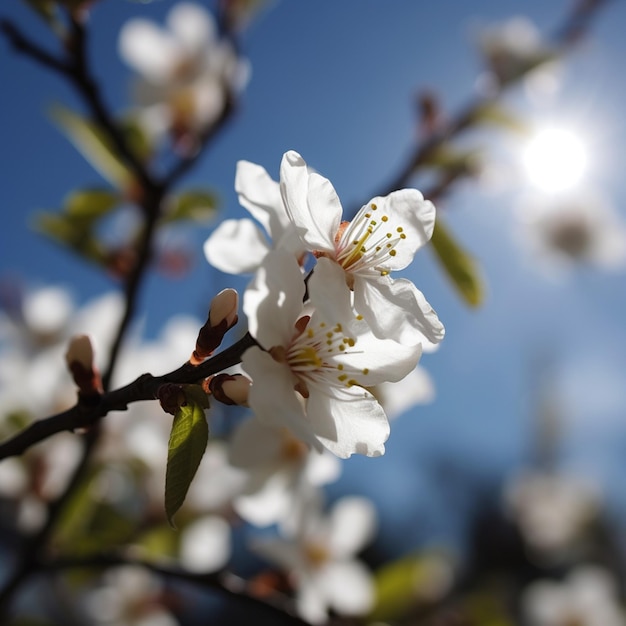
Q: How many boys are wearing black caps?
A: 0